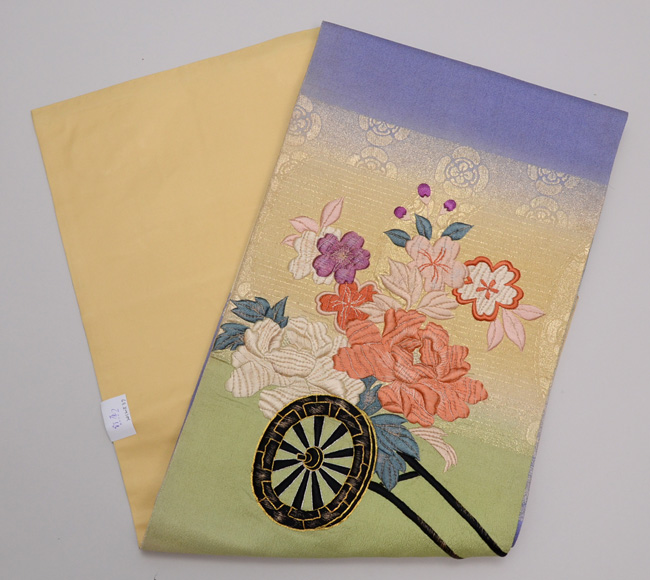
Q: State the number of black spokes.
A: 11